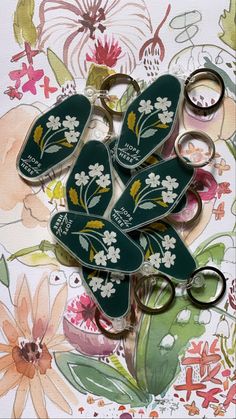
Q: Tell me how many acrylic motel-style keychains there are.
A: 8